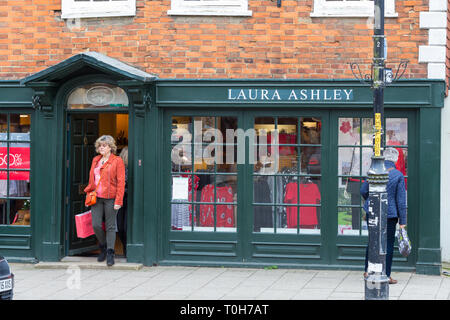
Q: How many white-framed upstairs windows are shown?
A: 3